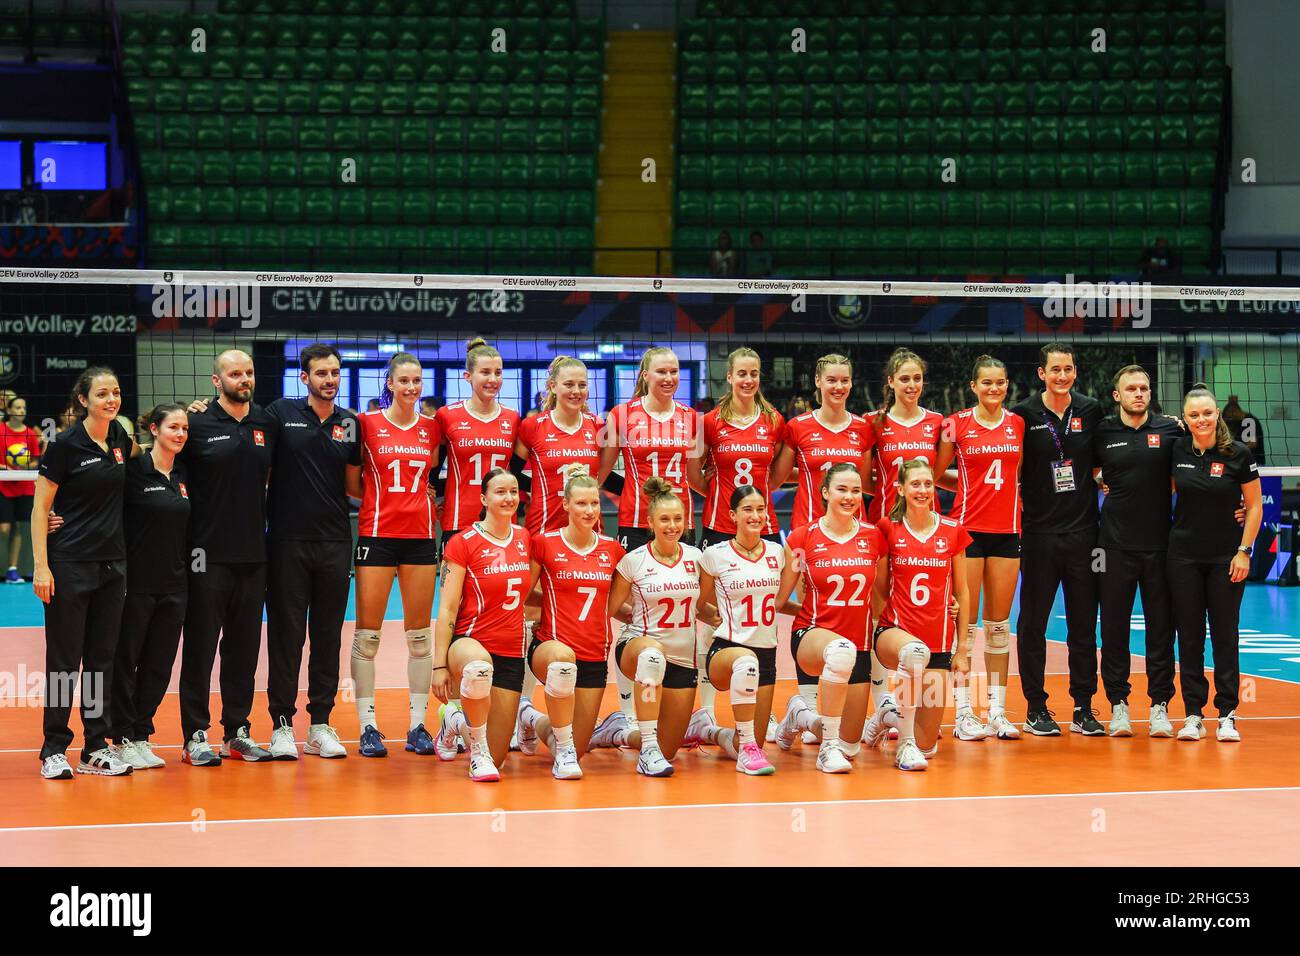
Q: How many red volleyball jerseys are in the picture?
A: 12